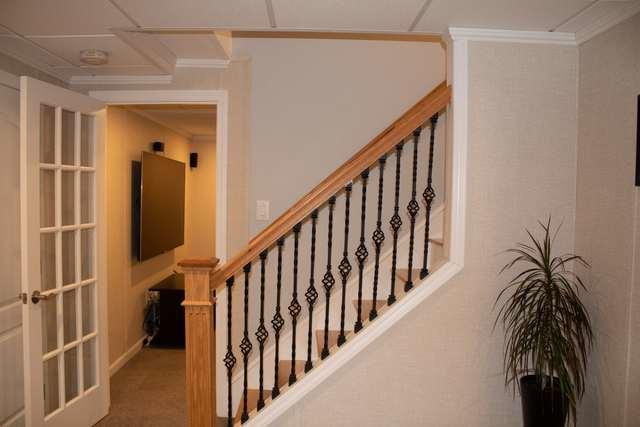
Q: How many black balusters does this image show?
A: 13